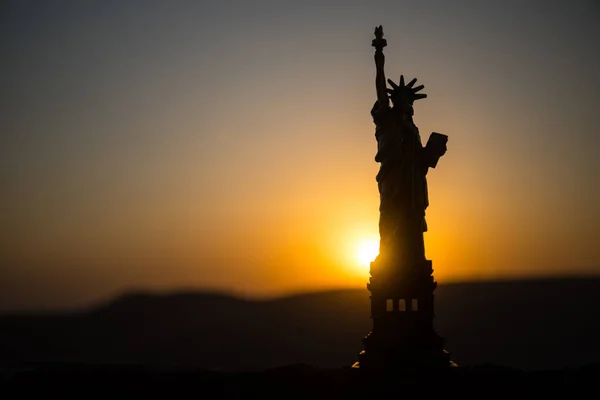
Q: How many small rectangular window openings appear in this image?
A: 3